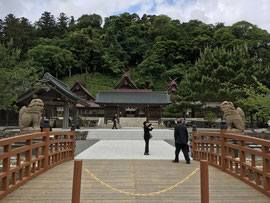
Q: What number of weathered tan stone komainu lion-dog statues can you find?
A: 2